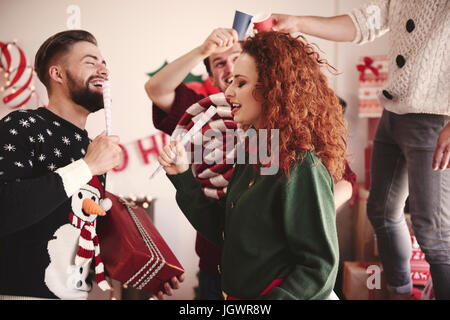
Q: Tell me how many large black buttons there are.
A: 3